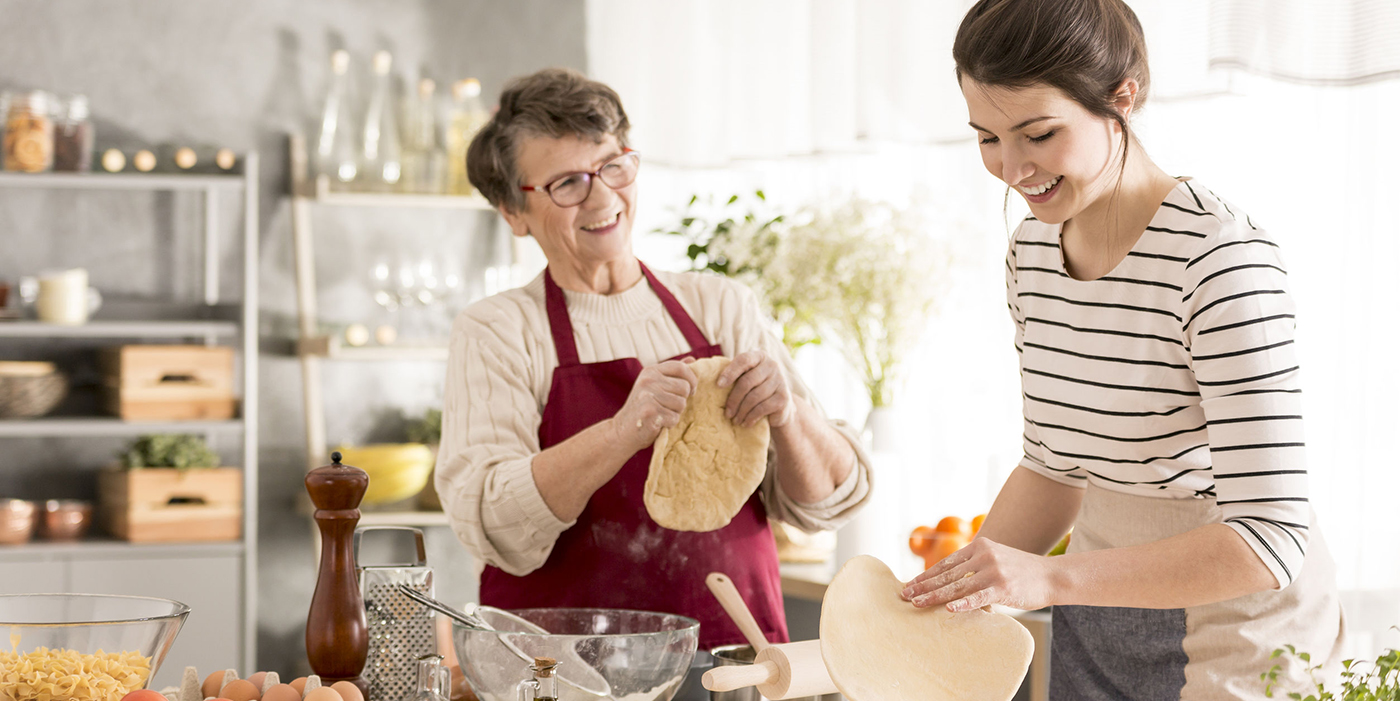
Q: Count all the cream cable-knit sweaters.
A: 1